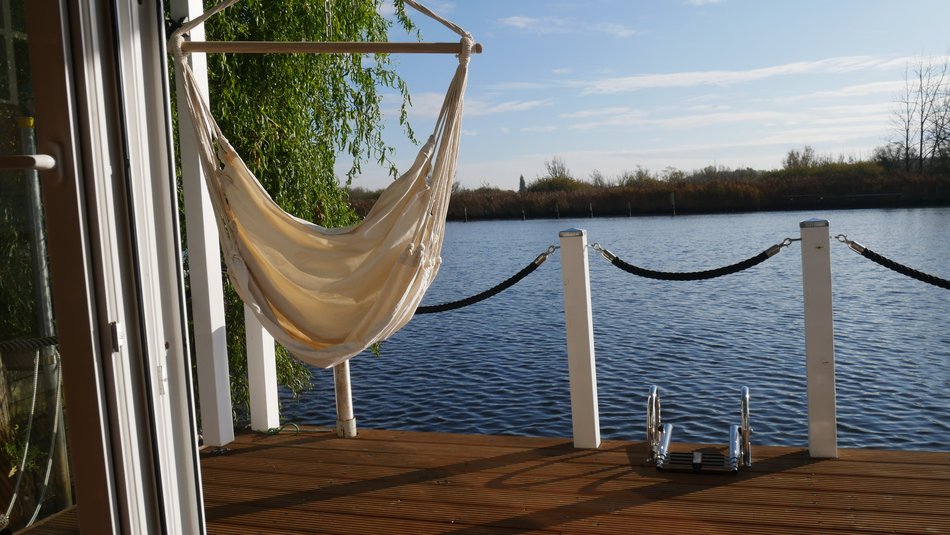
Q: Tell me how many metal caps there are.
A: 2